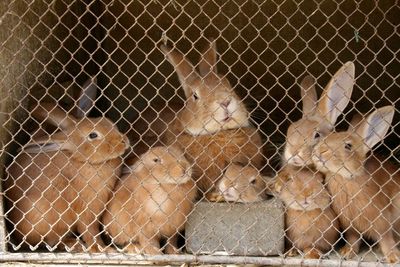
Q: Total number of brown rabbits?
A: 7